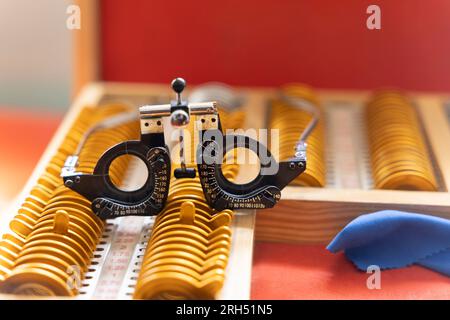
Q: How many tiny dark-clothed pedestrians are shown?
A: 0